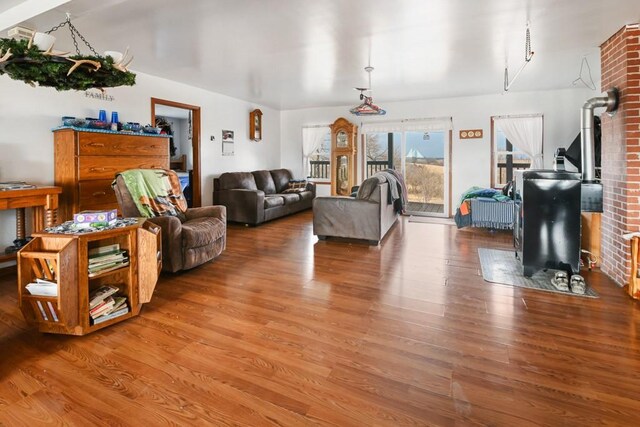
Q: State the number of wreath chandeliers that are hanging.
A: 1